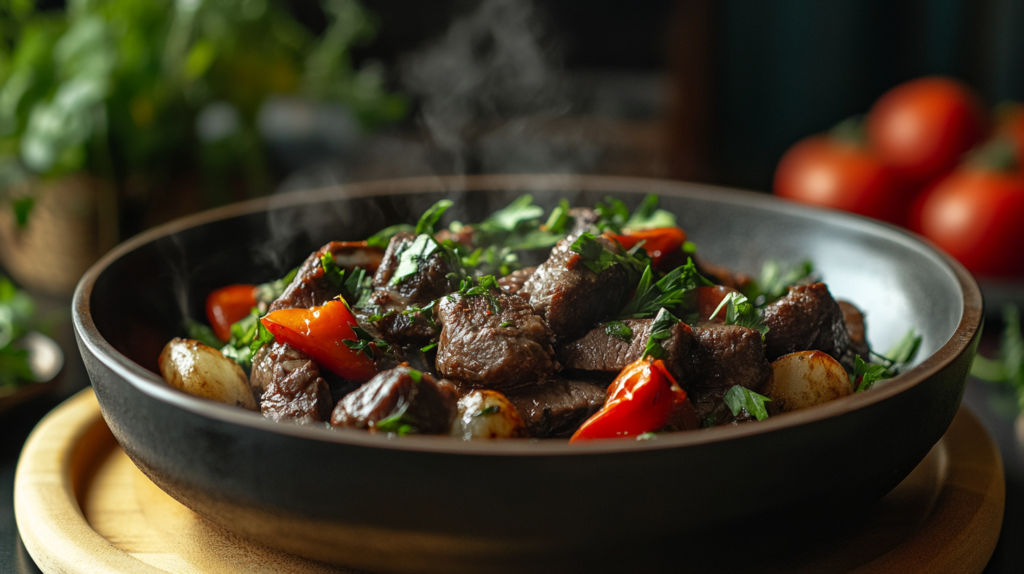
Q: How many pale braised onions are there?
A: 3